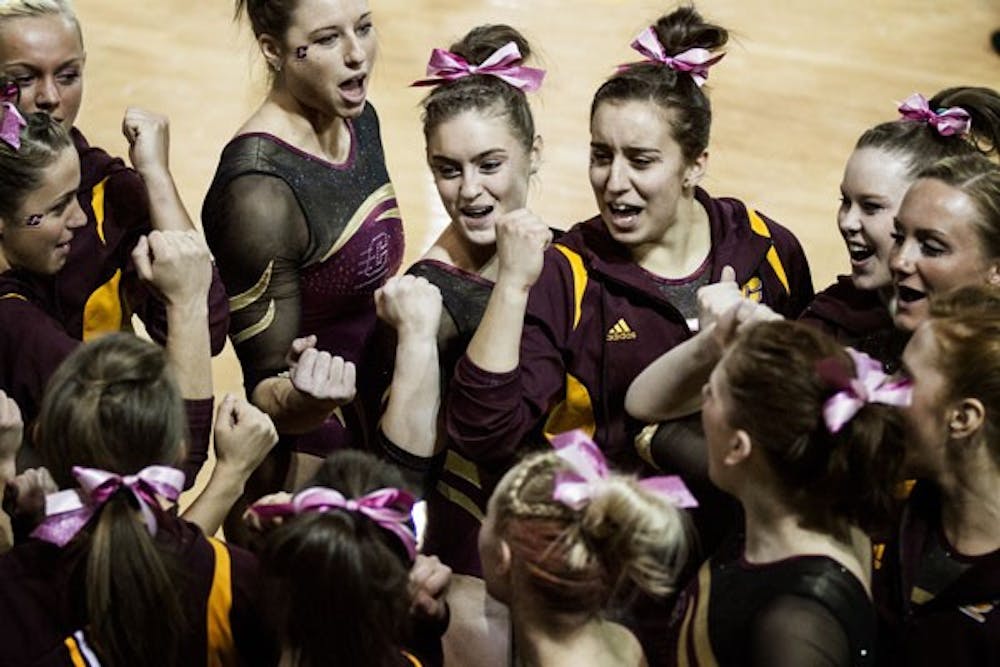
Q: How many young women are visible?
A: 12